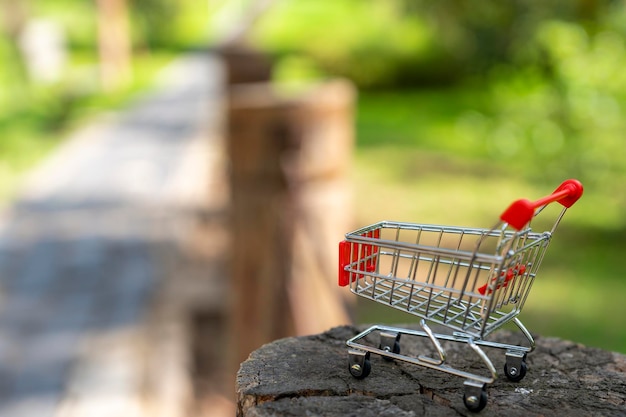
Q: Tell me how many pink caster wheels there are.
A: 0